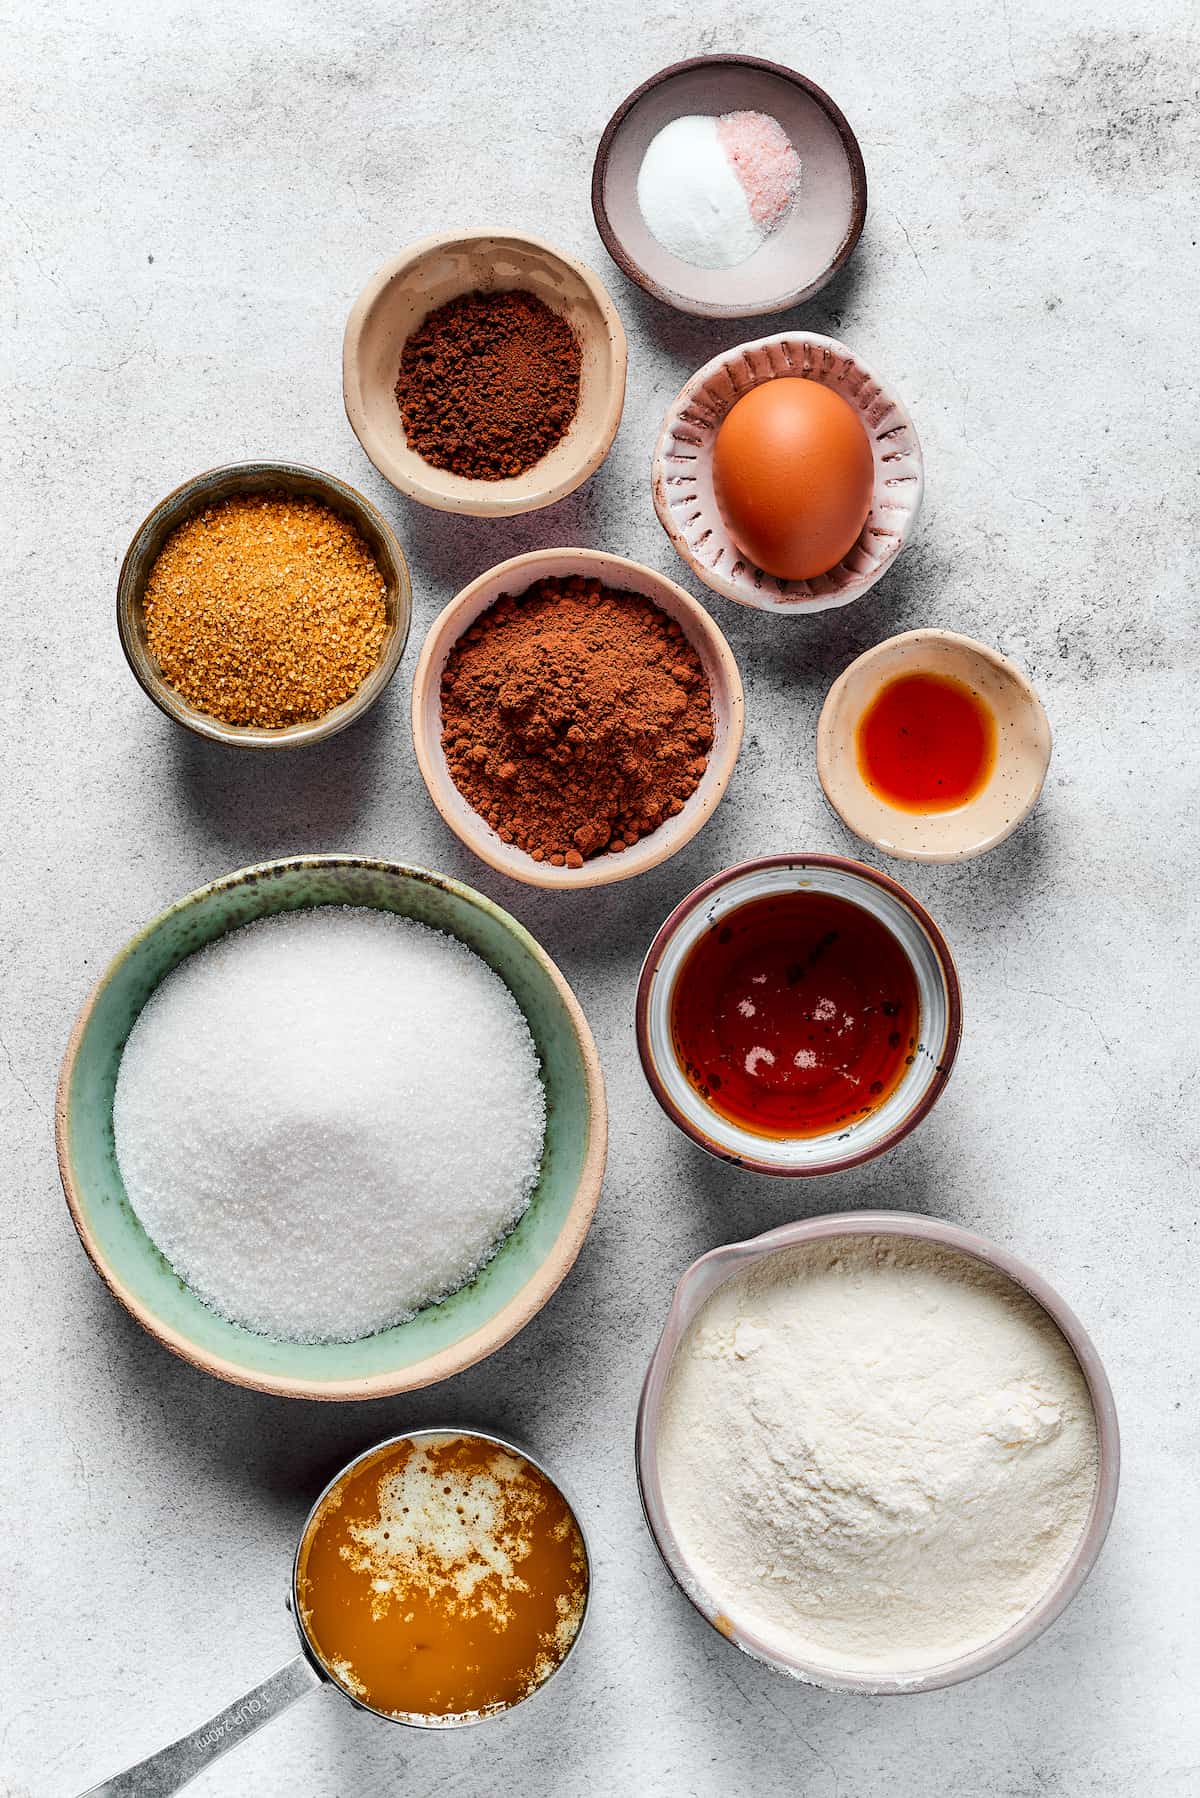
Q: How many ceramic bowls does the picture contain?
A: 9